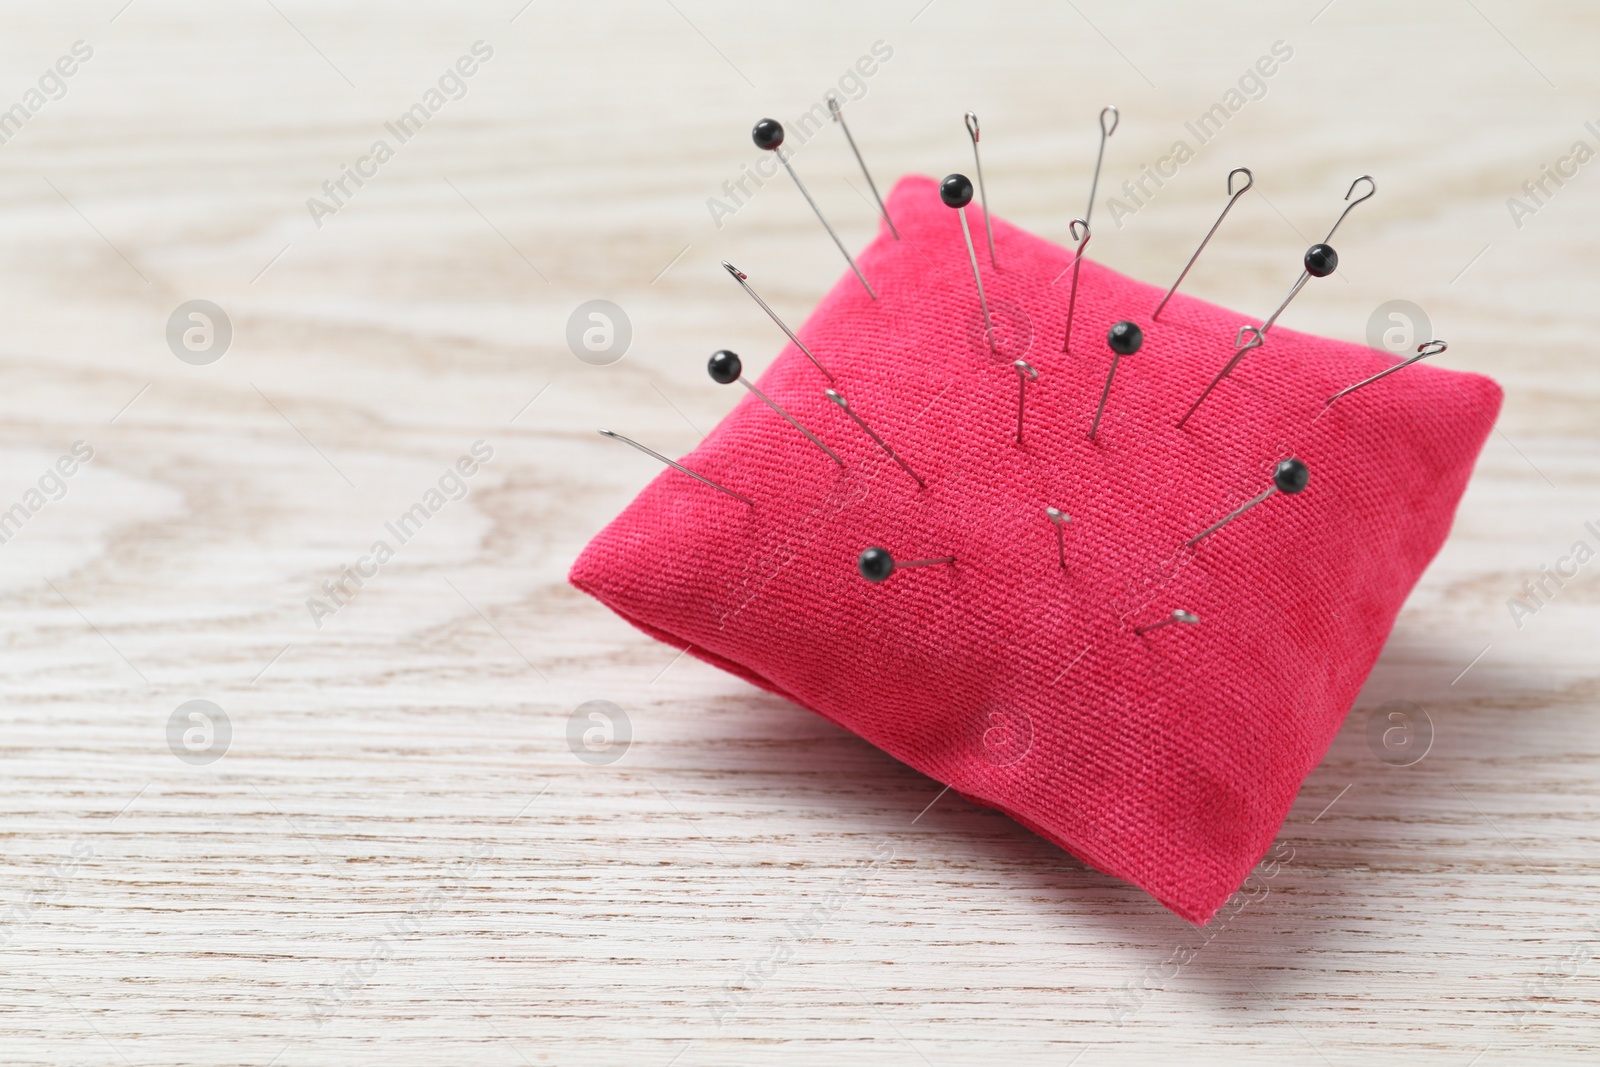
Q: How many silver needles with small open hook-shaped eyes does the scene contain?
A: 14